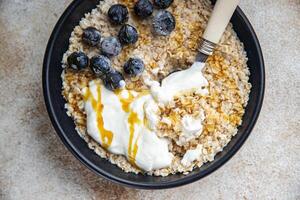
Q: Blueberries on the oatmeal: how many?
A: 11